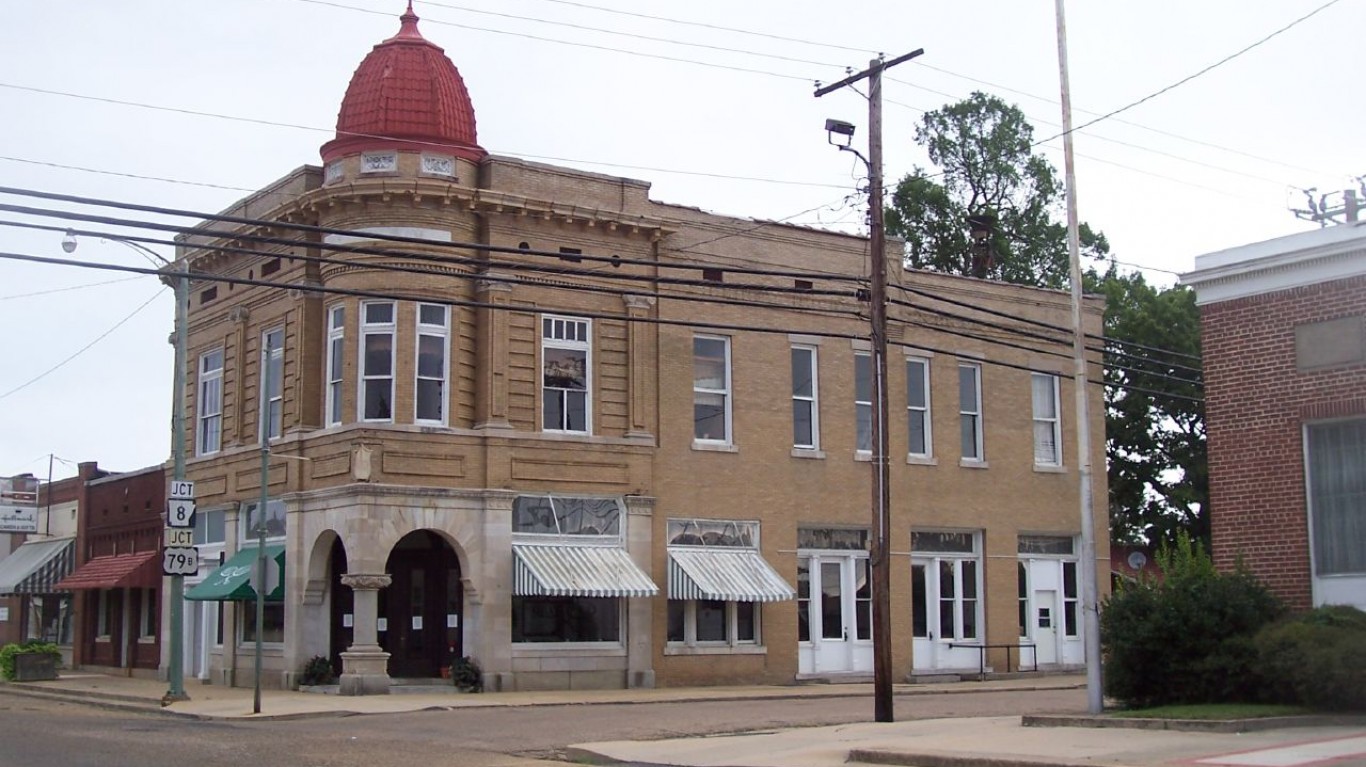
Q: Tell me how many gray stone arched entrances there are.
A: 2